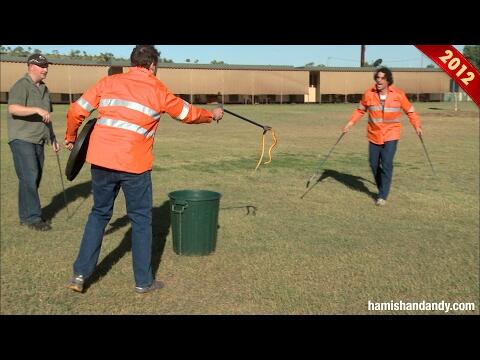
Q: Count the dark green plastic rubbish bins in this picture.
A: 1